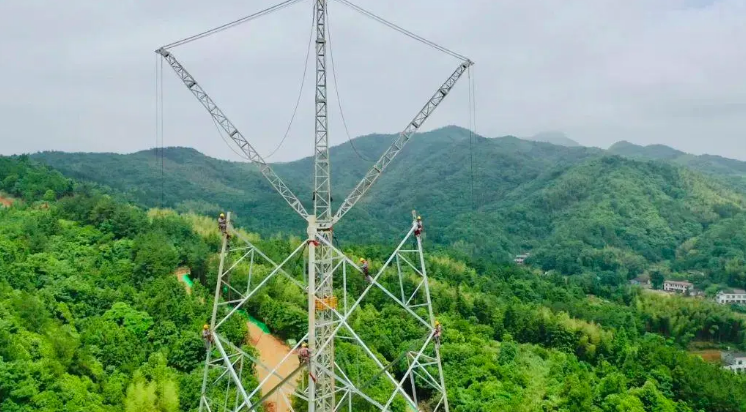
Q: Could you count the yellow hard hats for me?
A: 6